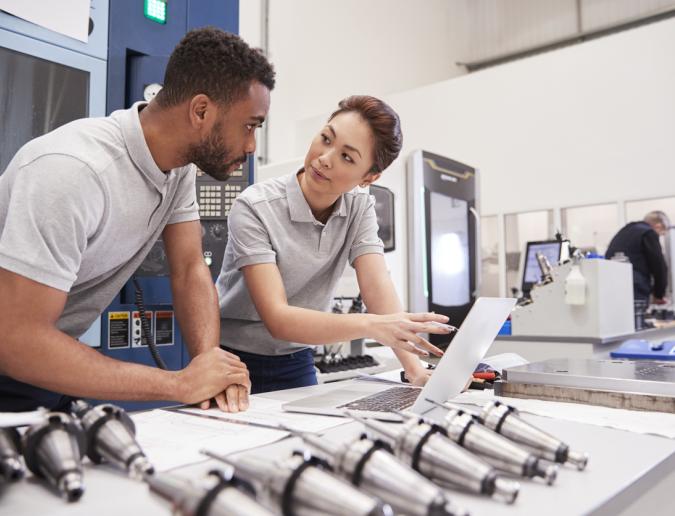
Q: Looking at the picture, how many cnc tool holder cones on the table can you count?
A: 9